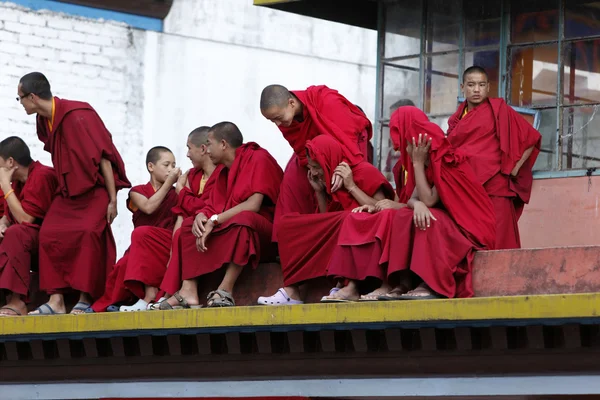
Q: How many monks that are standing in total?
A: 3